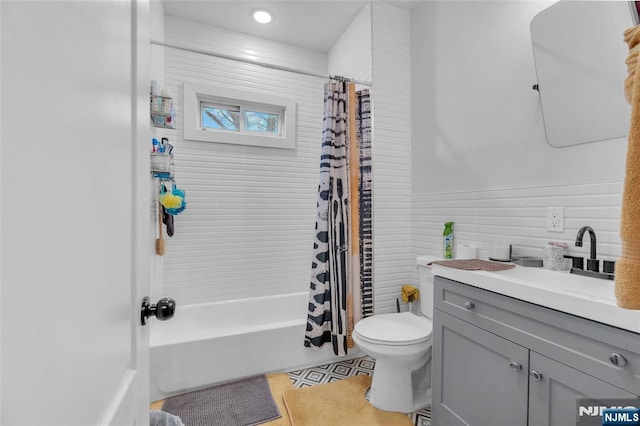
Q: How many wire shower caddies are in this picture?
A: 2